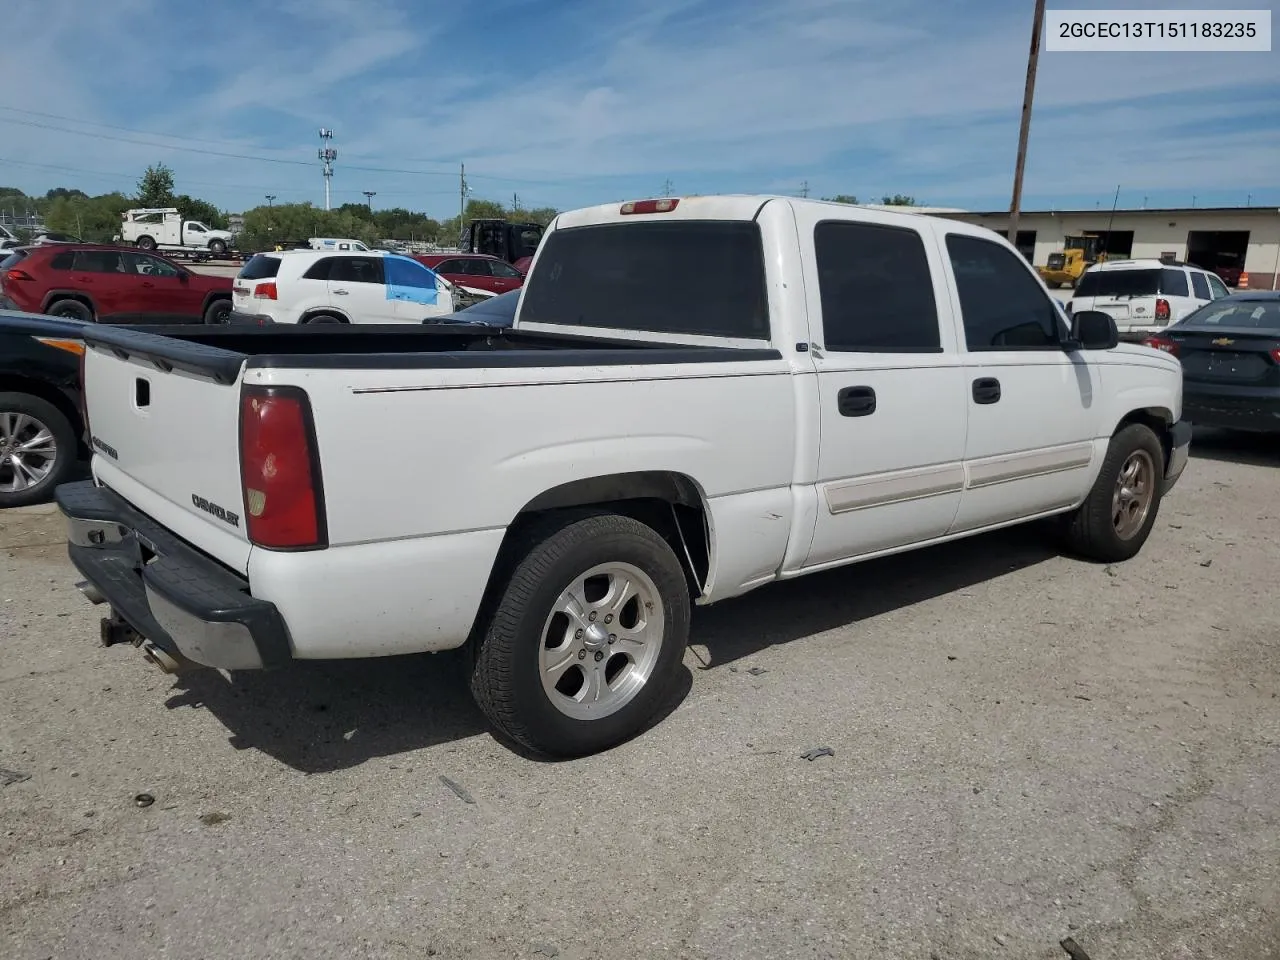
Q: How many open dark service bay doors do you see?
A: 3